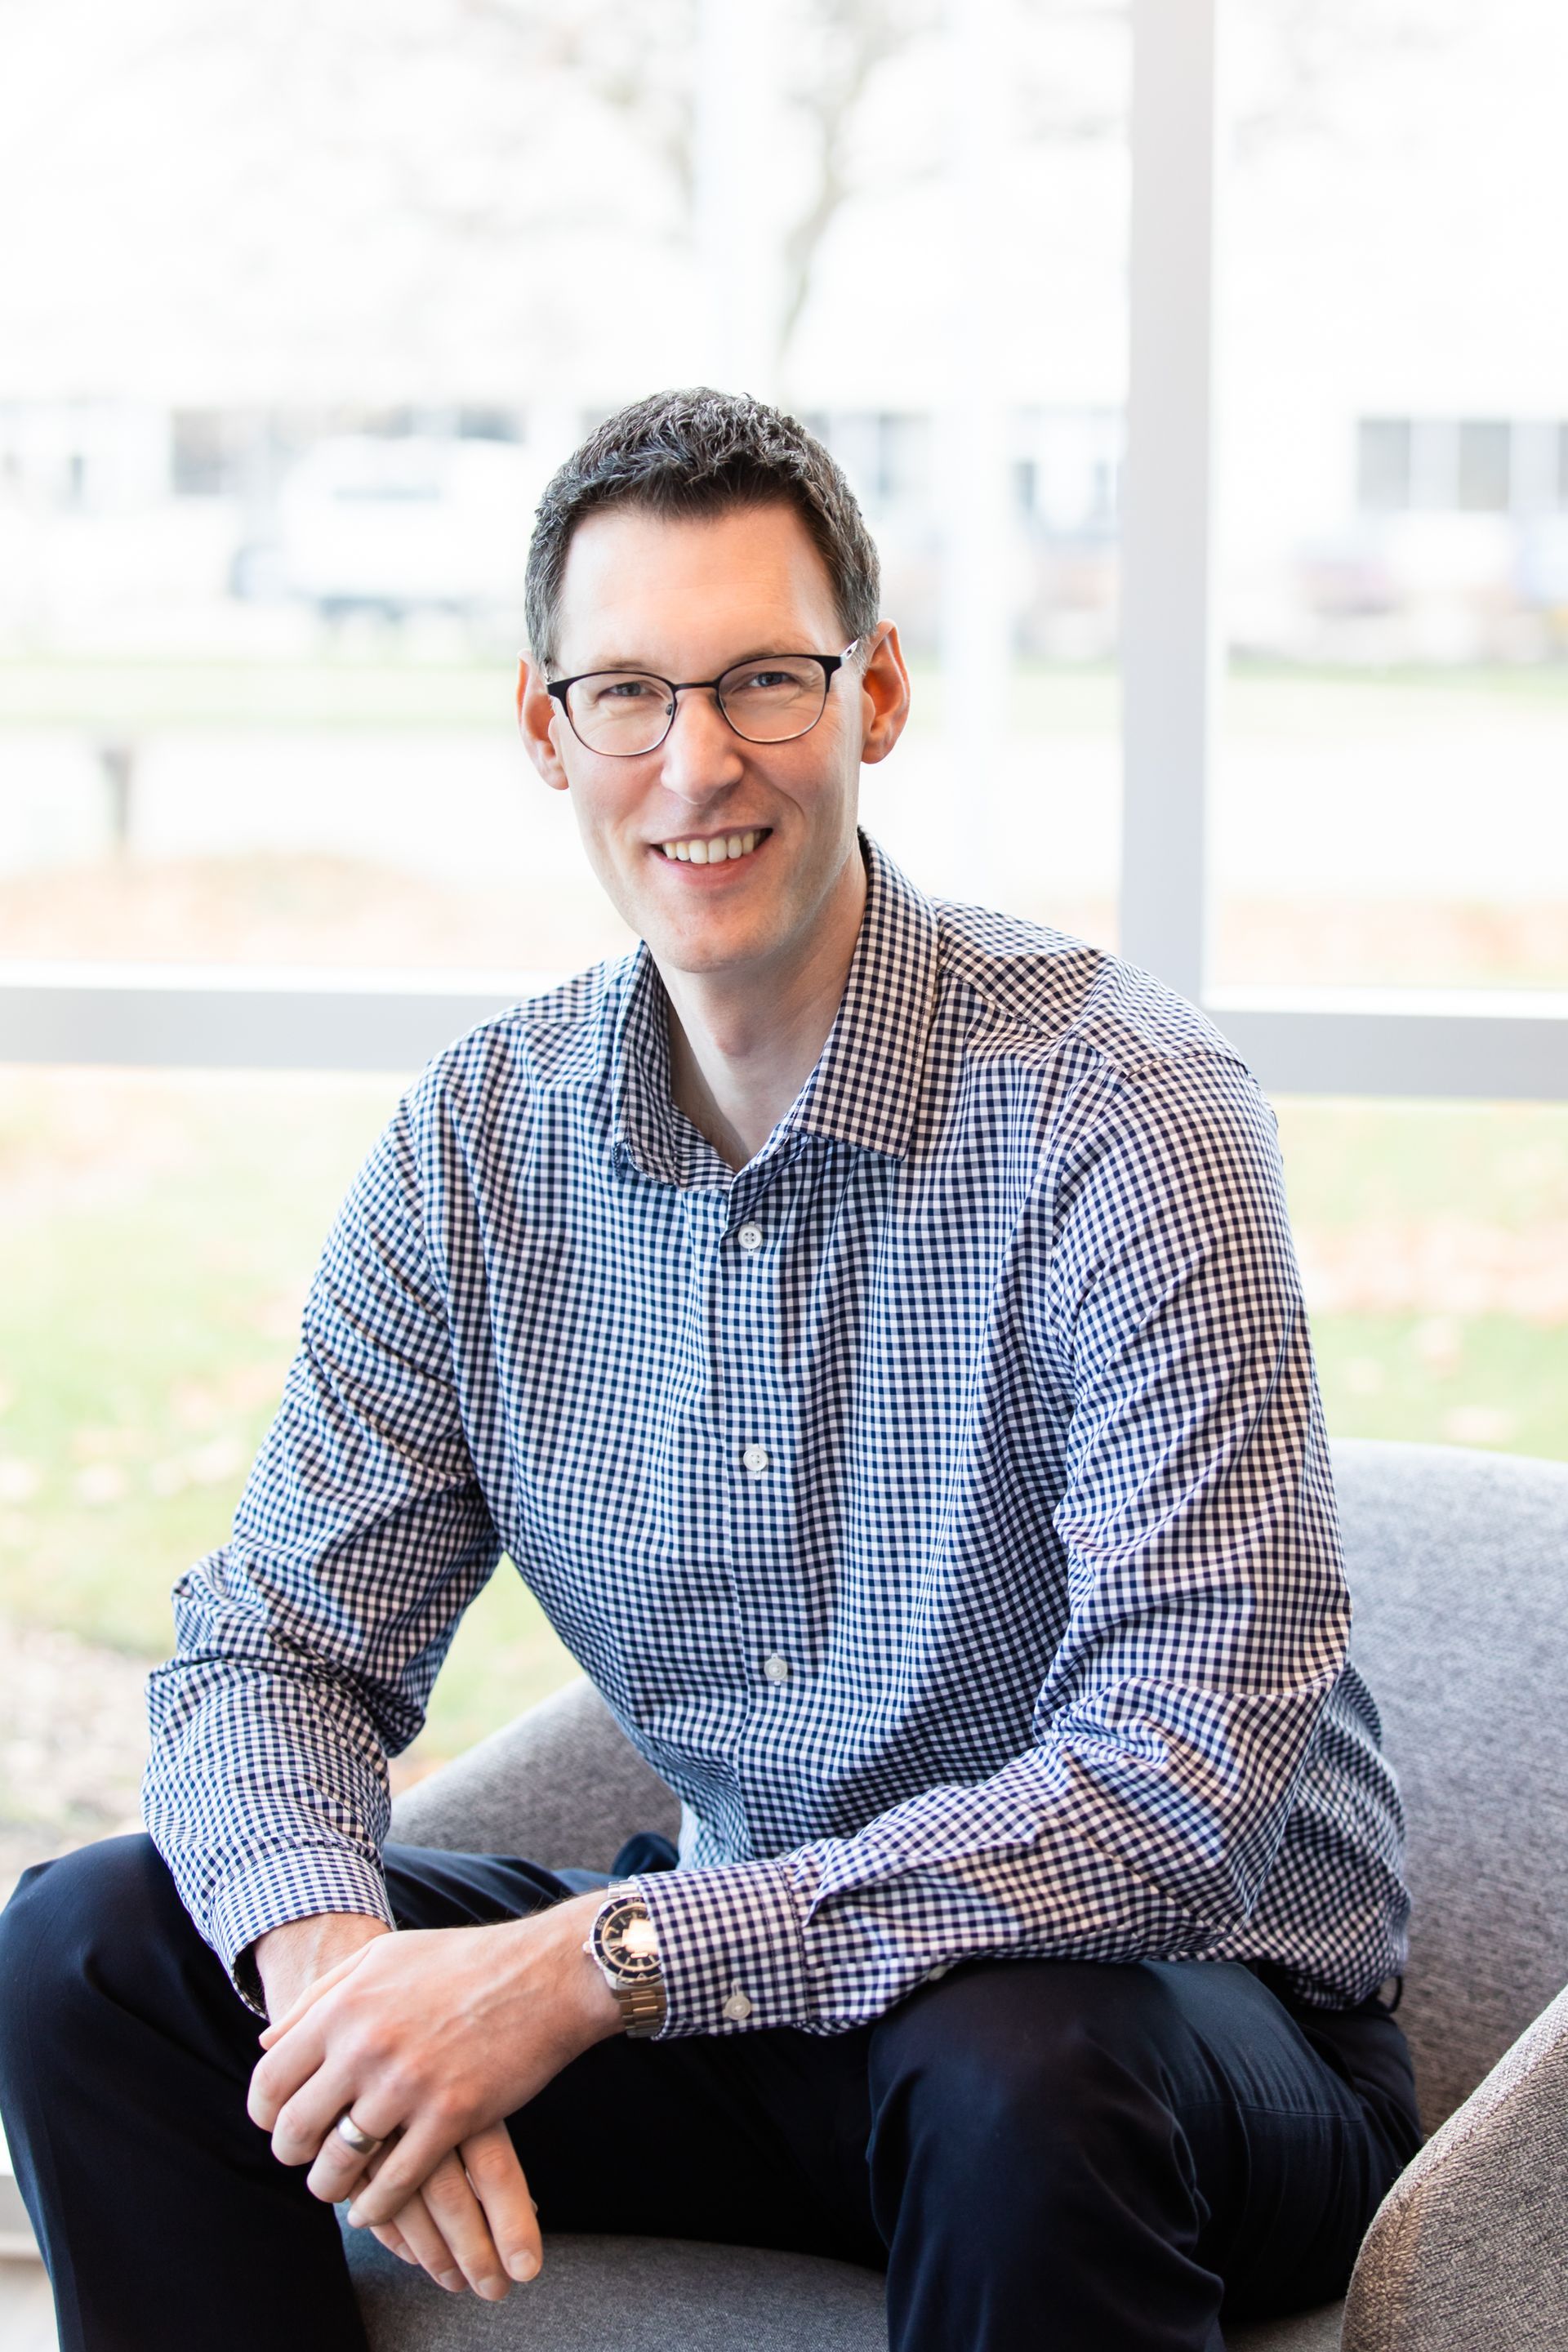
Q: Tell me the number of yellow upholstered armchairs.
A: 0